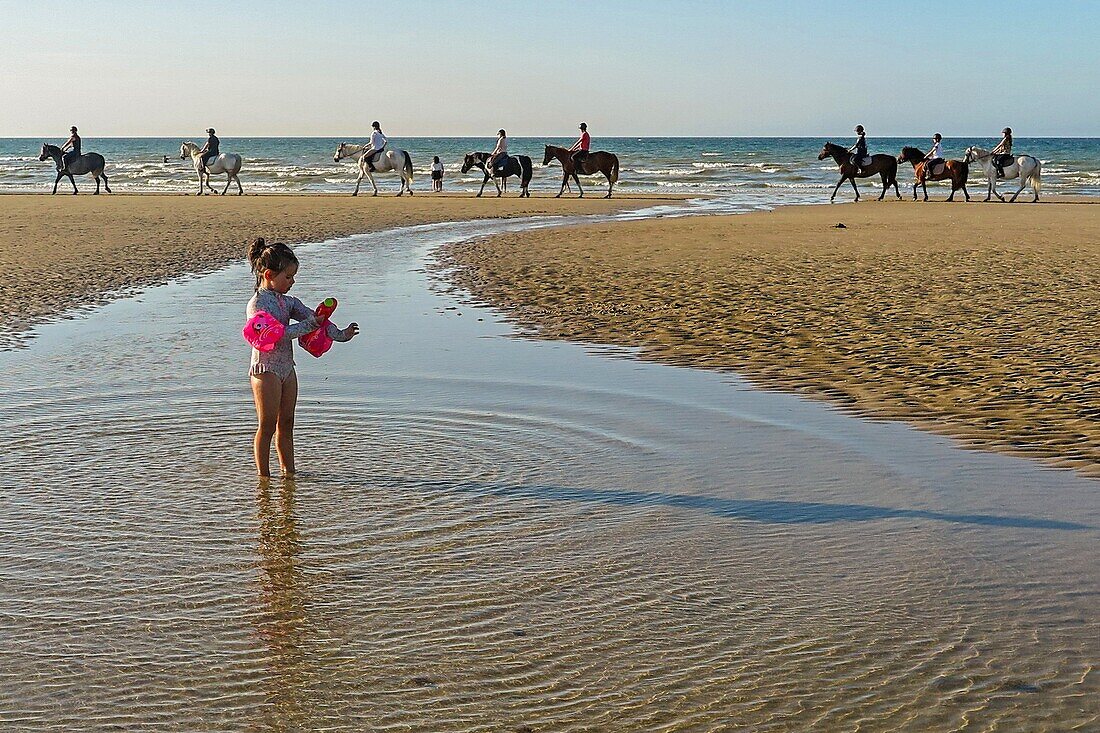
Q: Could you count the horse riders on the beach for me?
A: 8